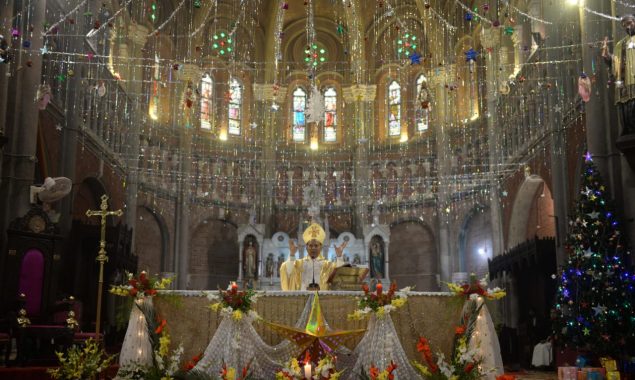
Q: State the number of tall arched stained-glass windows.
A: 6